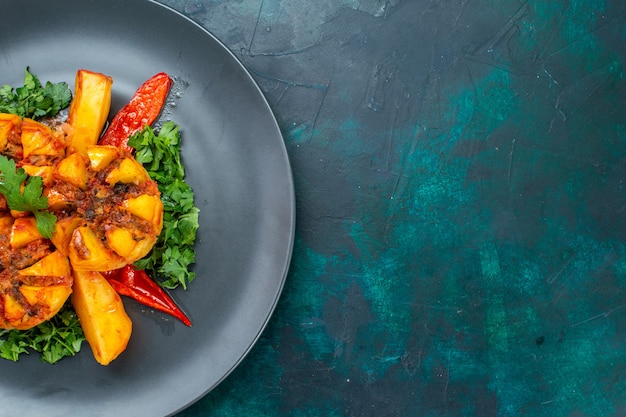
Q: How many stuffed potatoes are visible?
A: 3